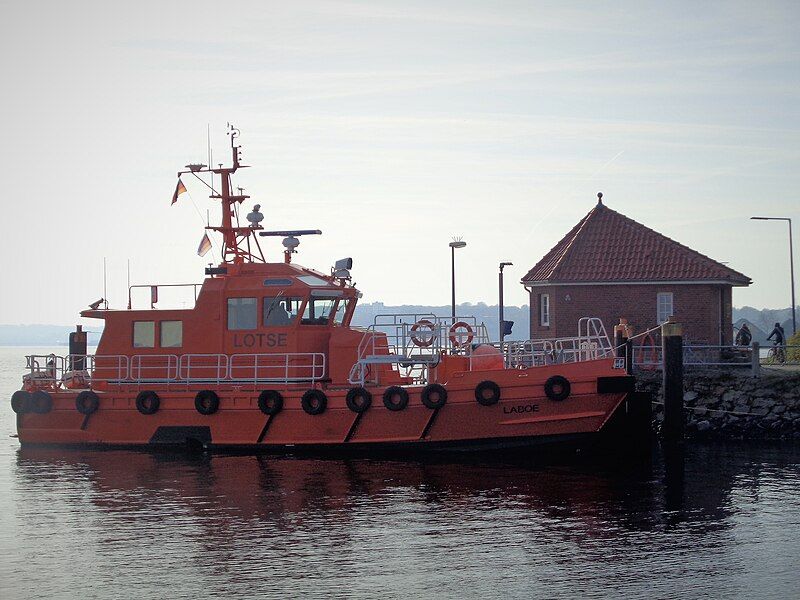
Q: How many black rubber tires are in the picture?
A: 12